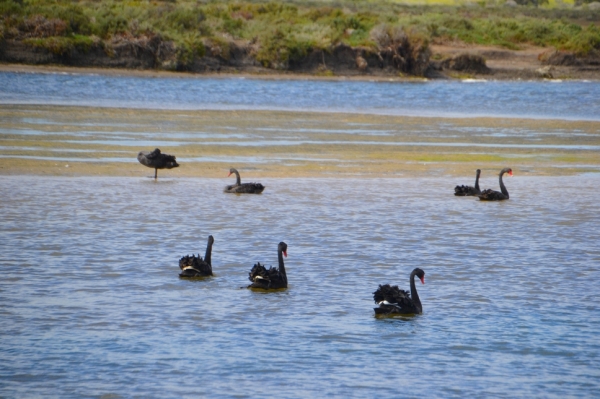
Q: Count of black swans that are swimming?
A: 6